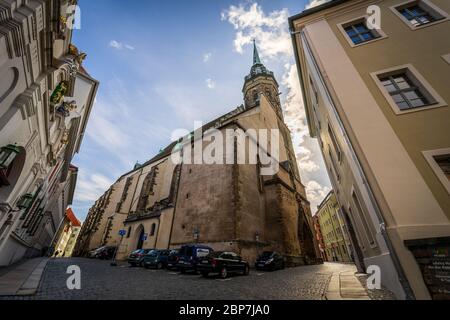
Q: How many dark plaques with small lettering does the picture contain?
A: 1